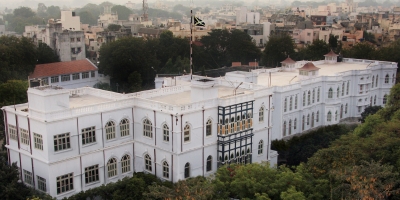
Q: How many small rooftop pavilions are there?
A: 3